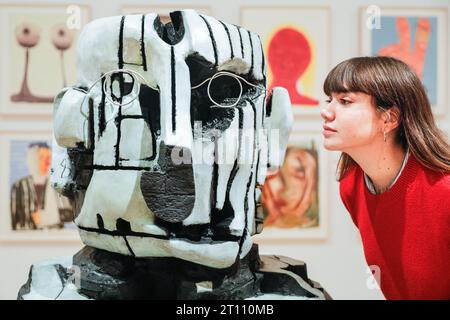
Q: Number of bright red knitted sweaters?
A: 1